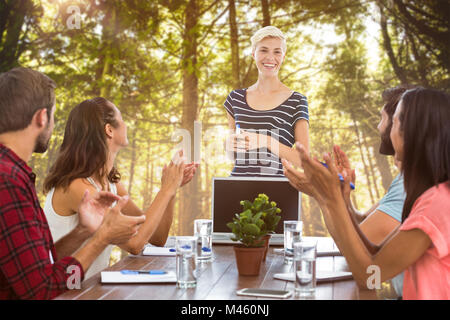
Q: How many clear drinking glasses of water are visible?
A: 4